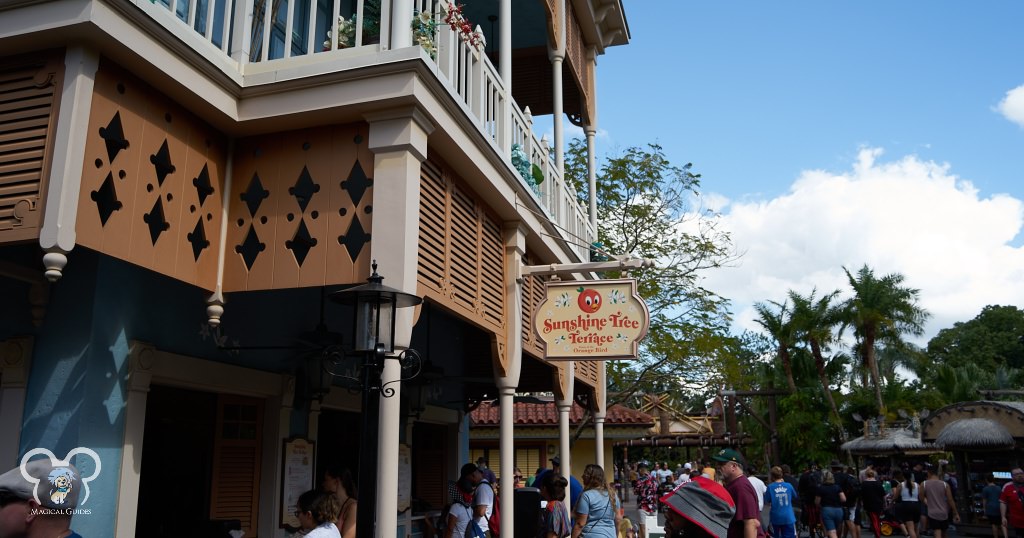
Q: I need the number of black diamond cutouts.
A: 12